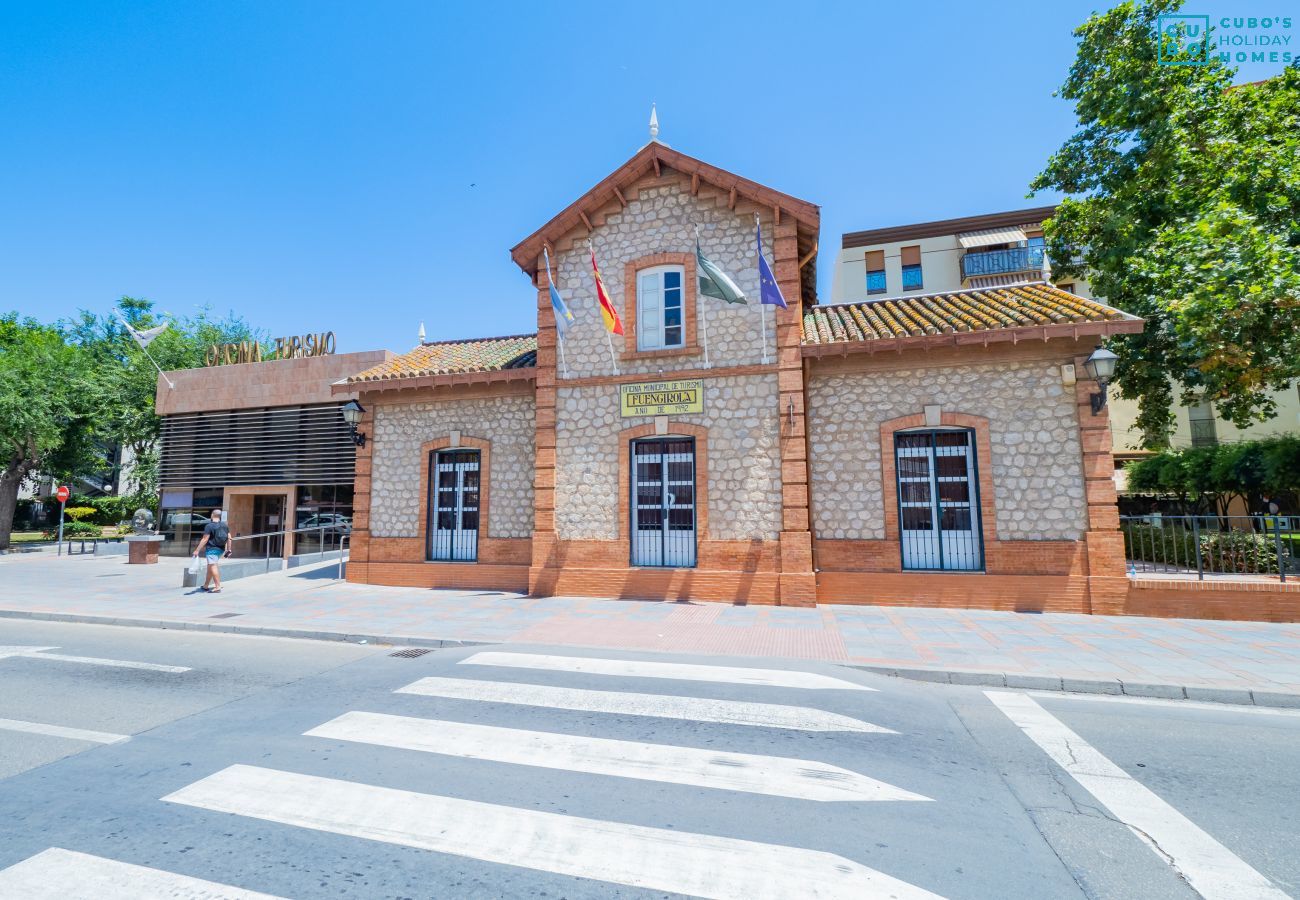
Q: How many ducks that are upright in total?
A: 0